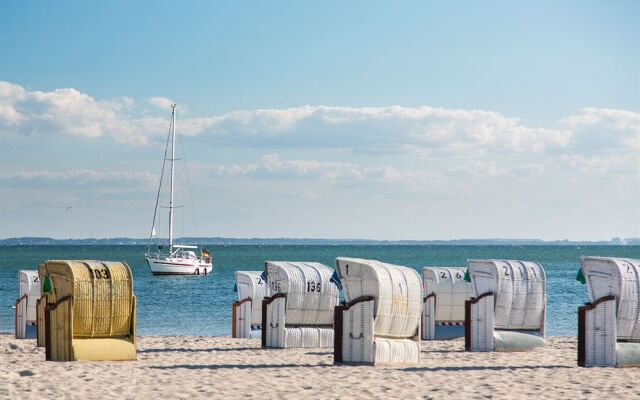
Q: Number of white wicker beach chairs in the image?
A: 7